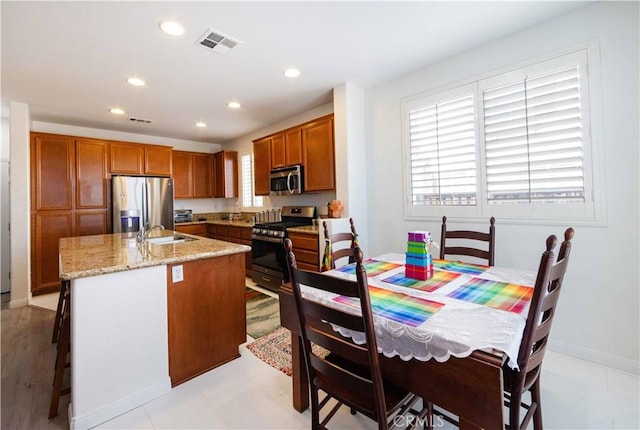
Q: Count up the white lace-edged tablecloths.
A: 1